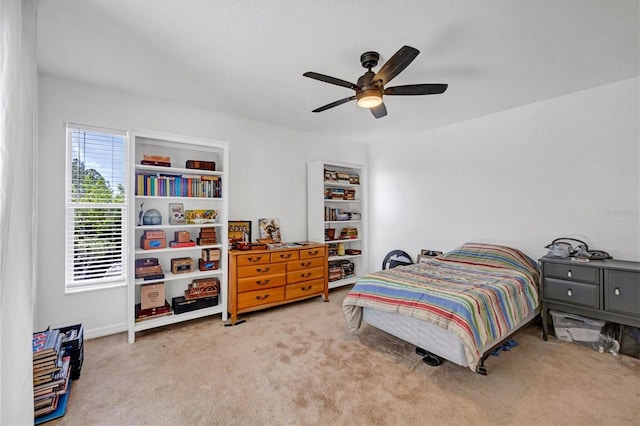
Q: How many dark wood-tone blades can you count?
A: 5